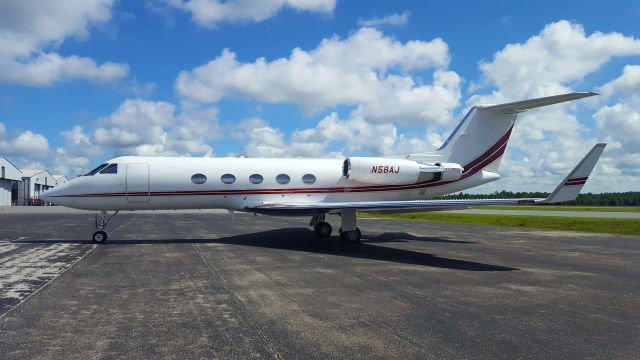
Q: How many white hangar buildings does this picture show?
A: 3